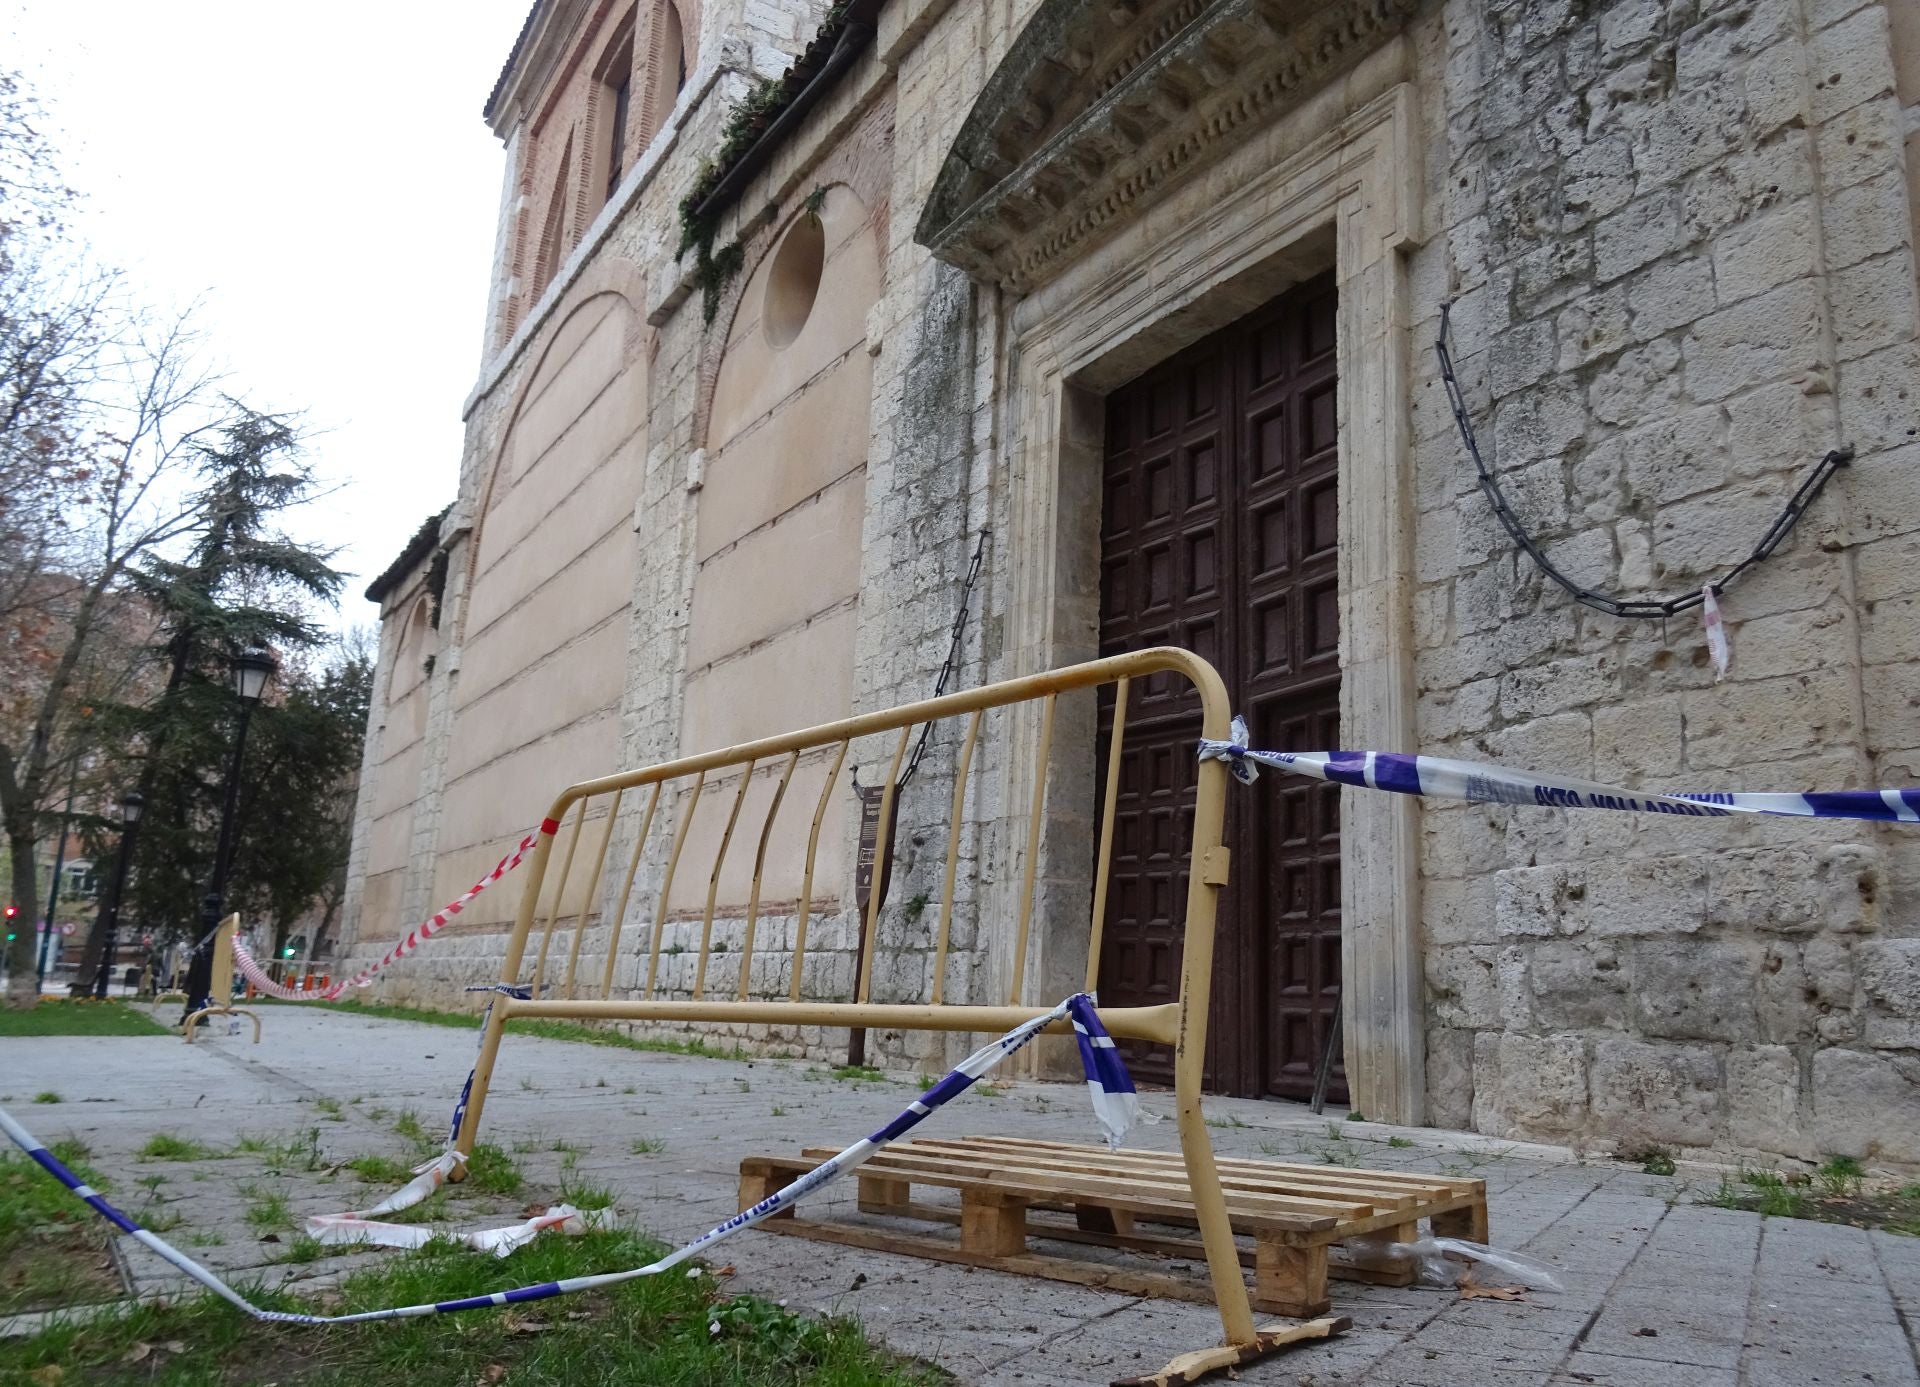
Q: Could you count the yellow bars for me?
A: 11